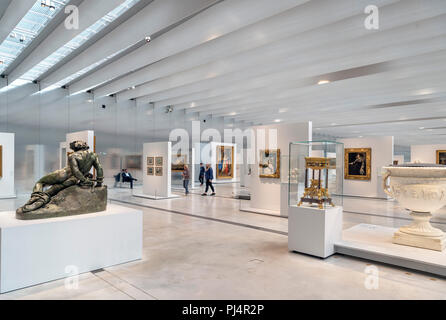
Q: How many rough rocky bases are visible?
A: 1